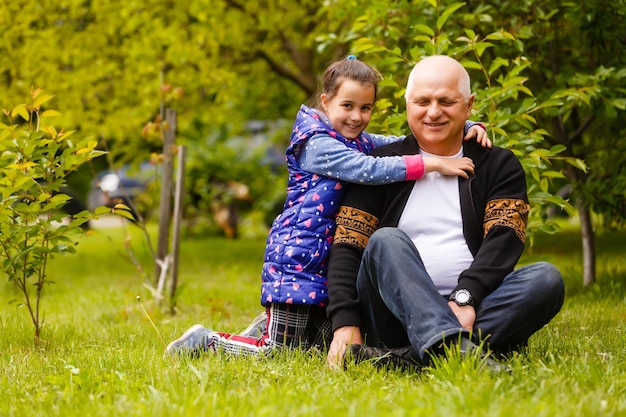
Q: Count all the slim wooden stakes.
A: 2